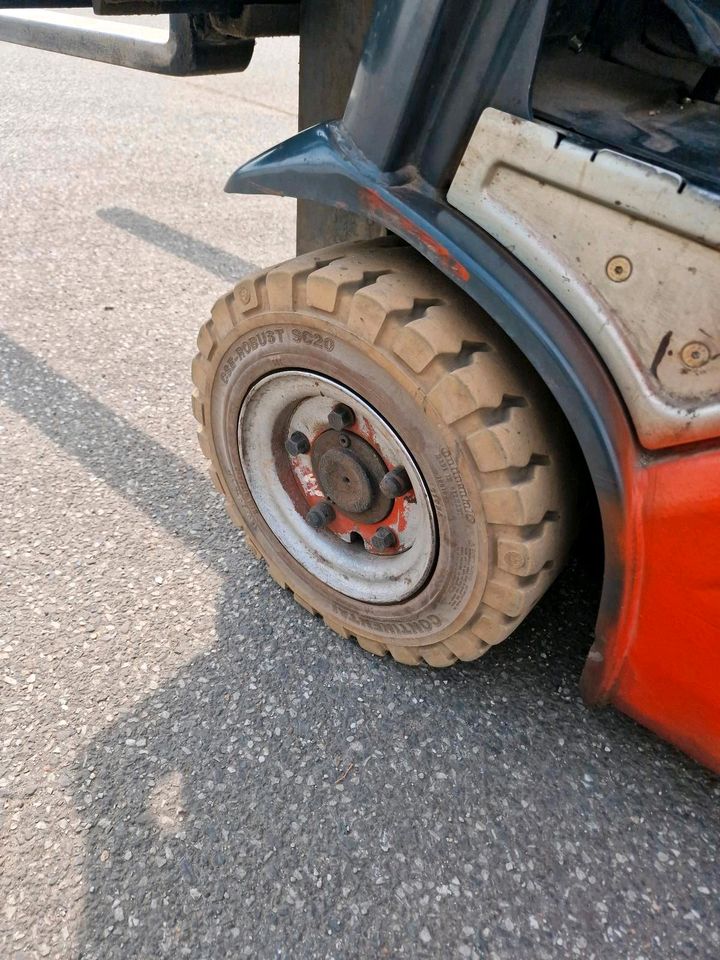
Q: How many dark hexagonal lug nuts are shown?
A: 5